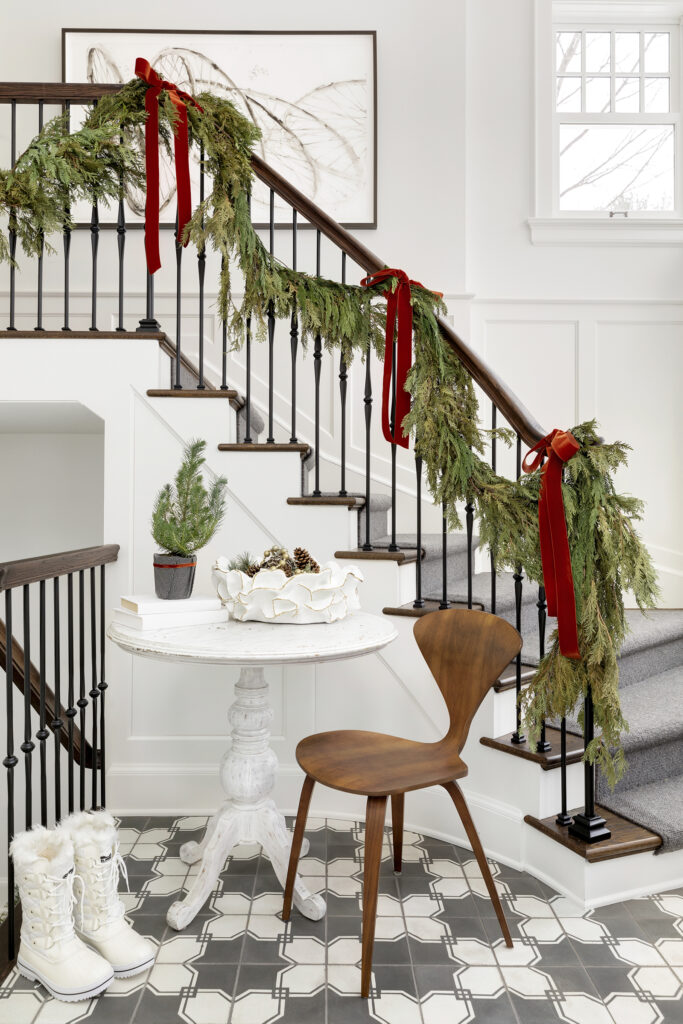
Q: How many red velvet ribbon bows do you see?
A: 3